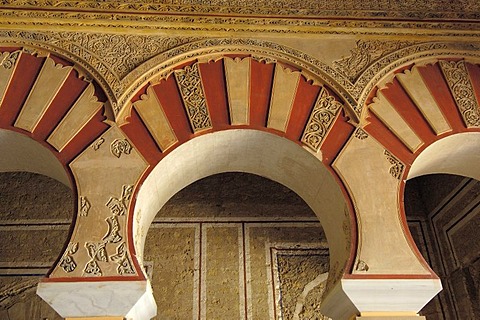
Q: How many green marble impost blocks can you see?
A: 0